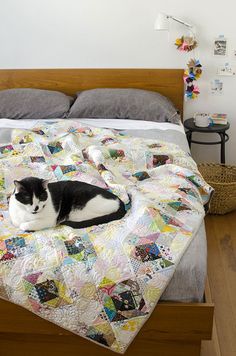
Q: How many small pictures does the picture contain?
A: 3